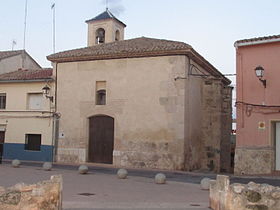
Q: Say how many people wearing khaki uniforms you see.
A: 0